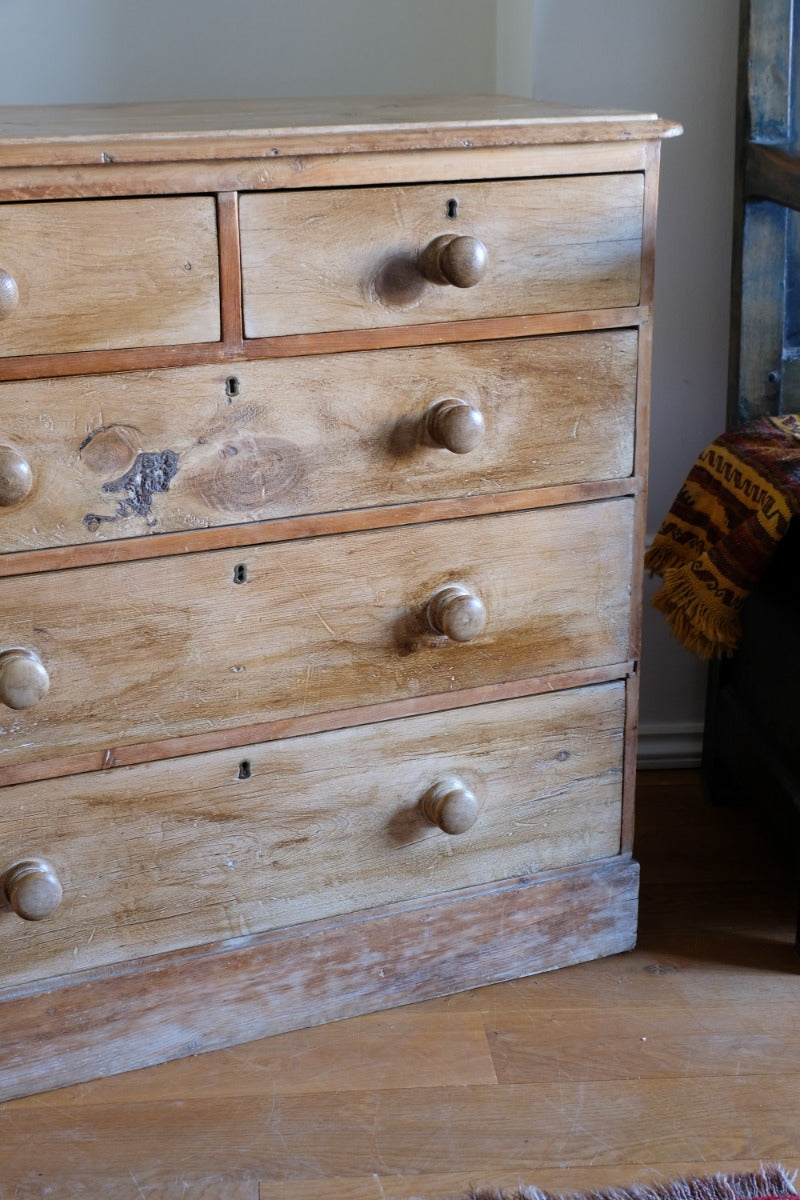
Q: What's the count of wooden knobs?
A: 8